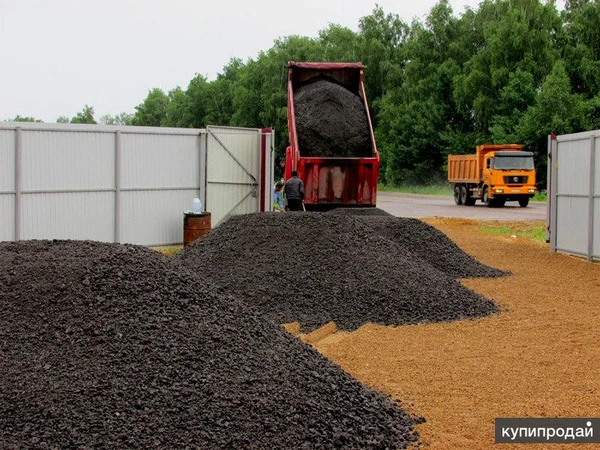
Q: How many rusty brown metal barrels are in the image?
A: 1